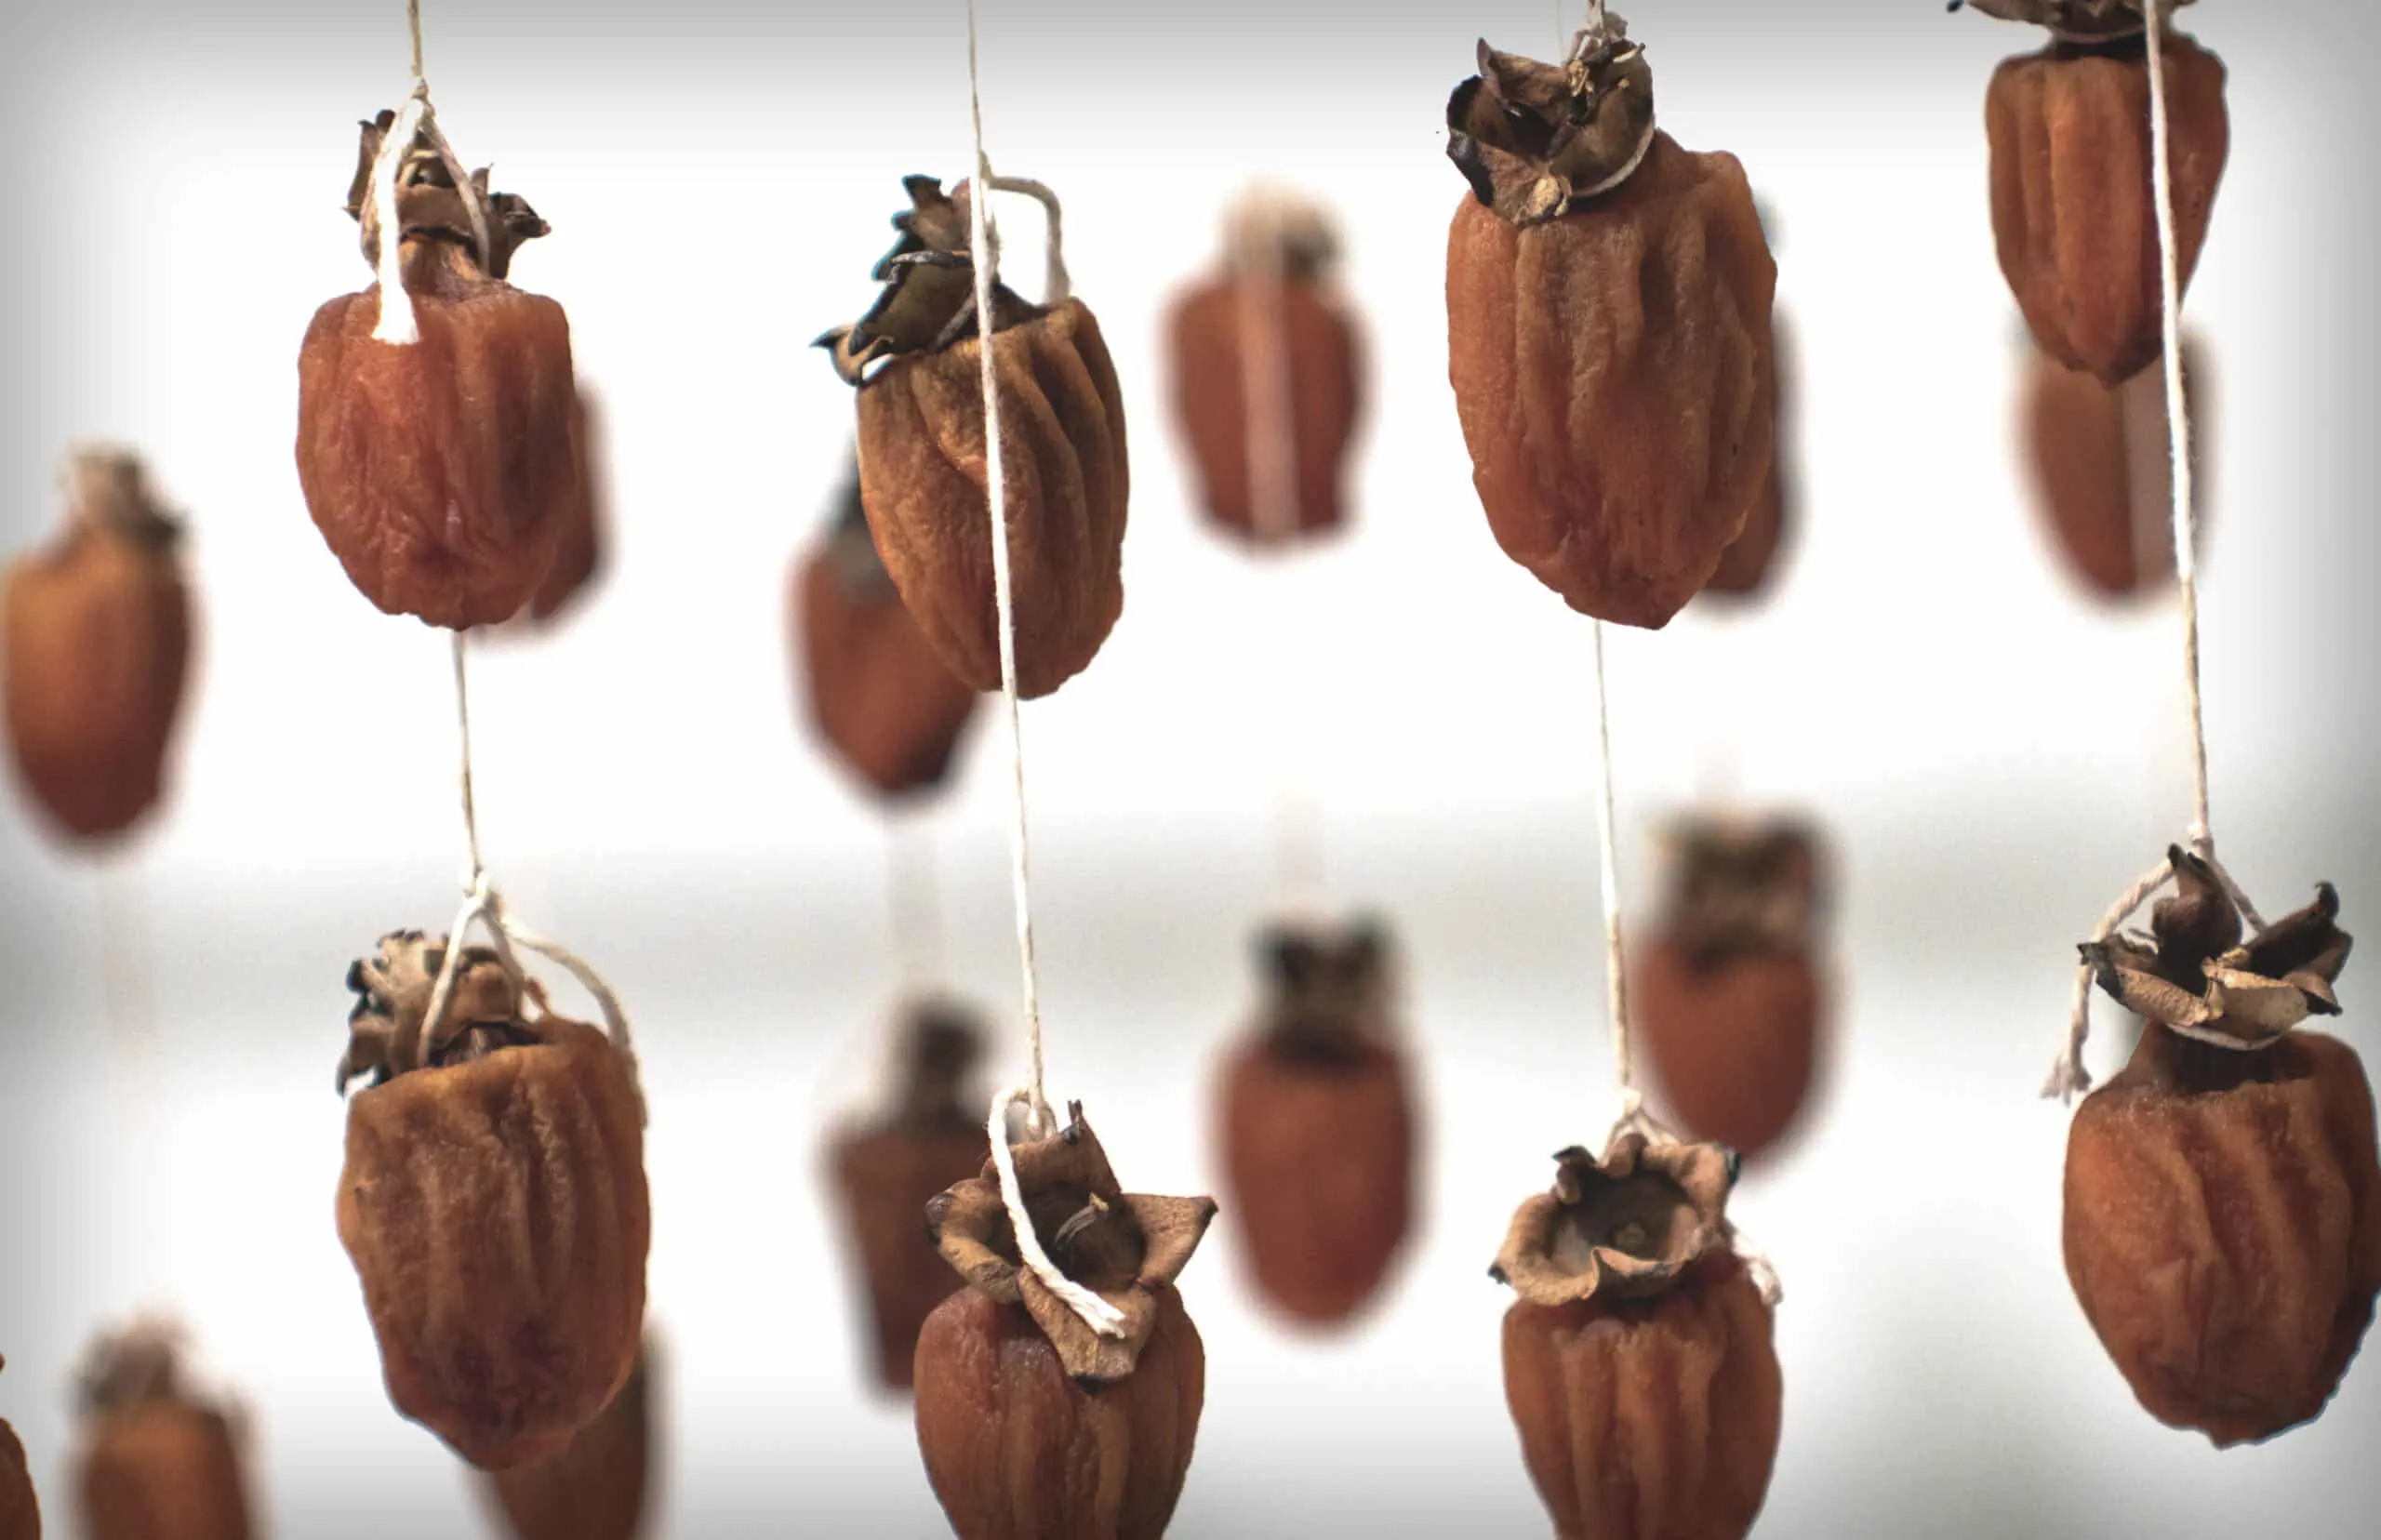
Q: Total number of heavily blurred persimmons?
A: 11